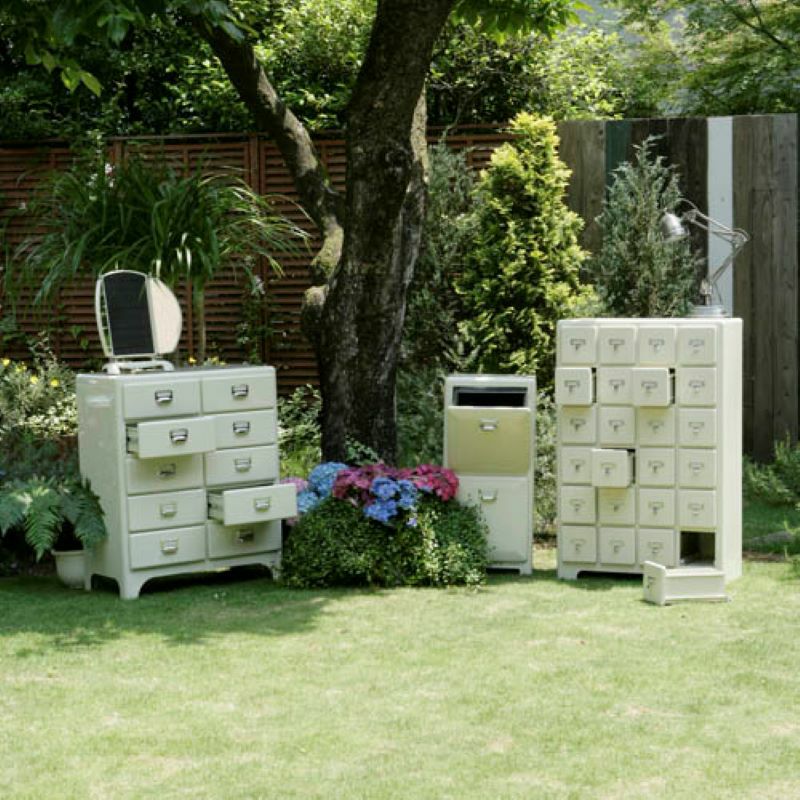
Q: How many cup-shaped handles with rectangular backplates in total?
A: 12